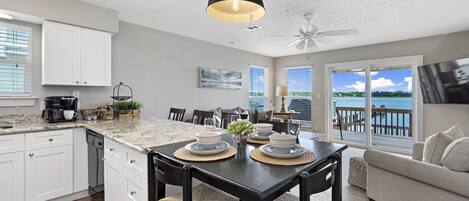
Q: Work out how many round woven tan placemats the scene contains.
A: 3